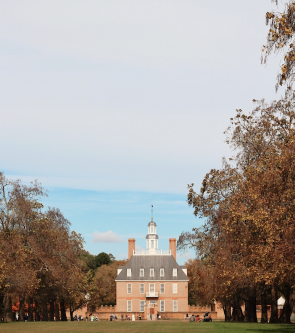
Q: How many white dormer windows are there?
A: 5